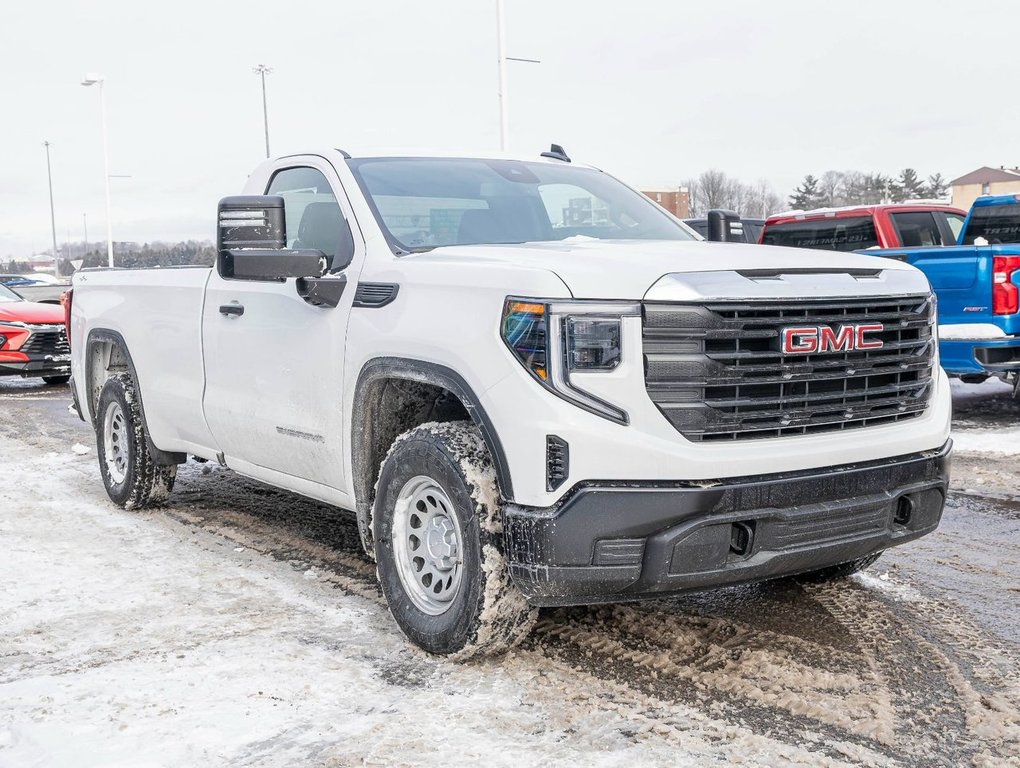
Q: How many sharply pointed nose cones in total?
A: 0